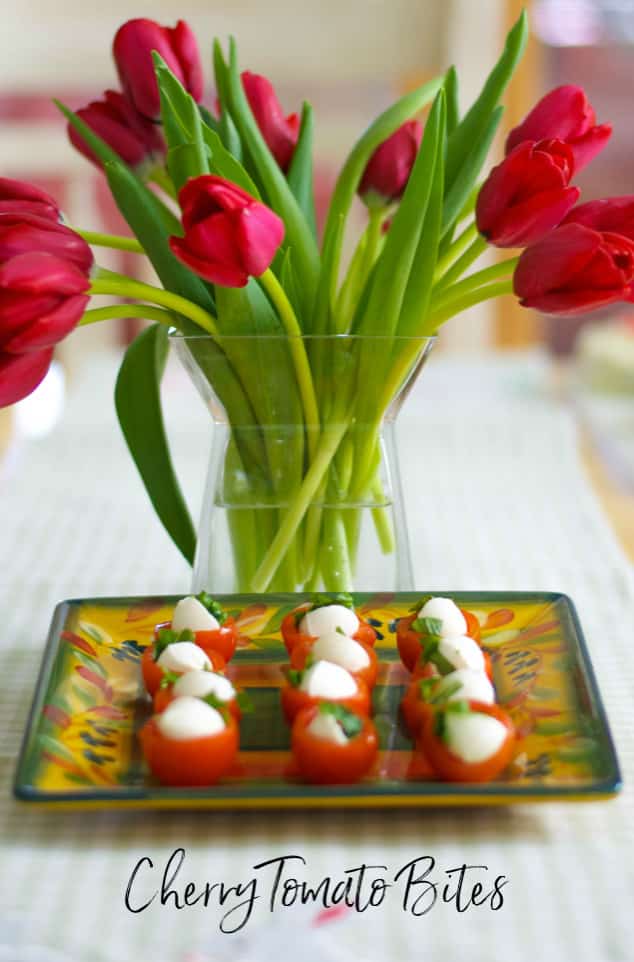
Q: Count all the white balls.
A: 12